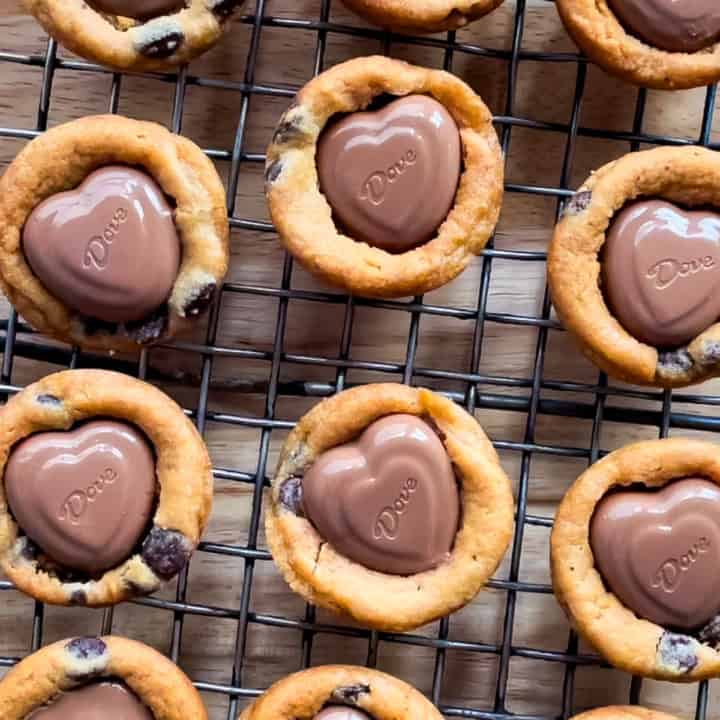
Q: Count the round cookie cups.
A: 12